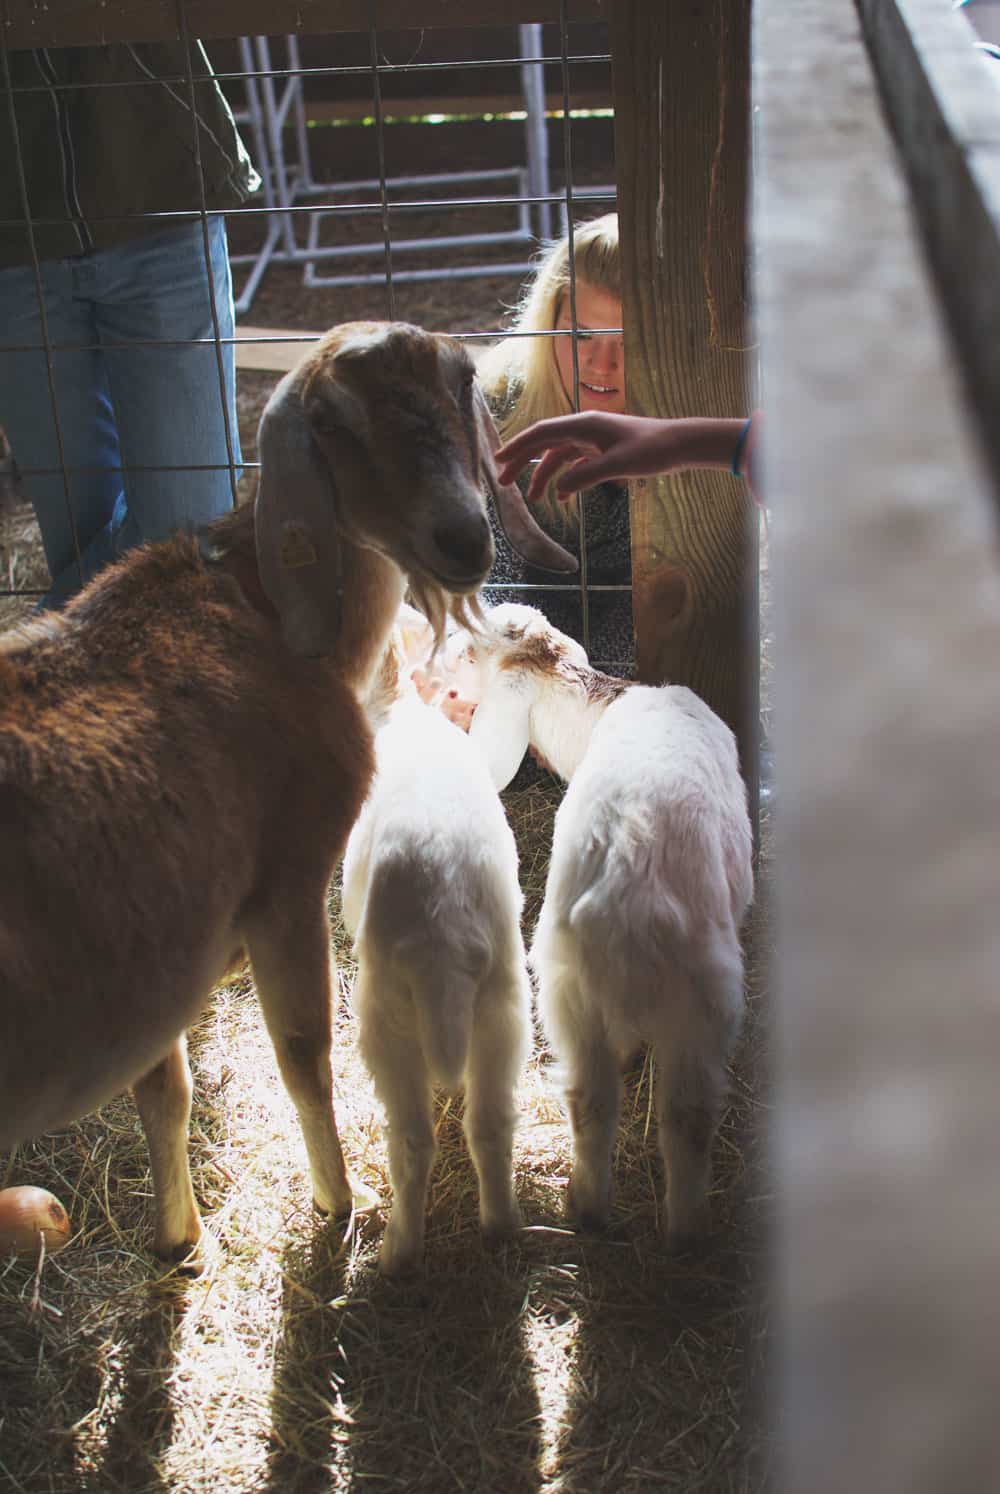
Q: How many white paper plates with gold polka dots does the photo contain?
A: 0